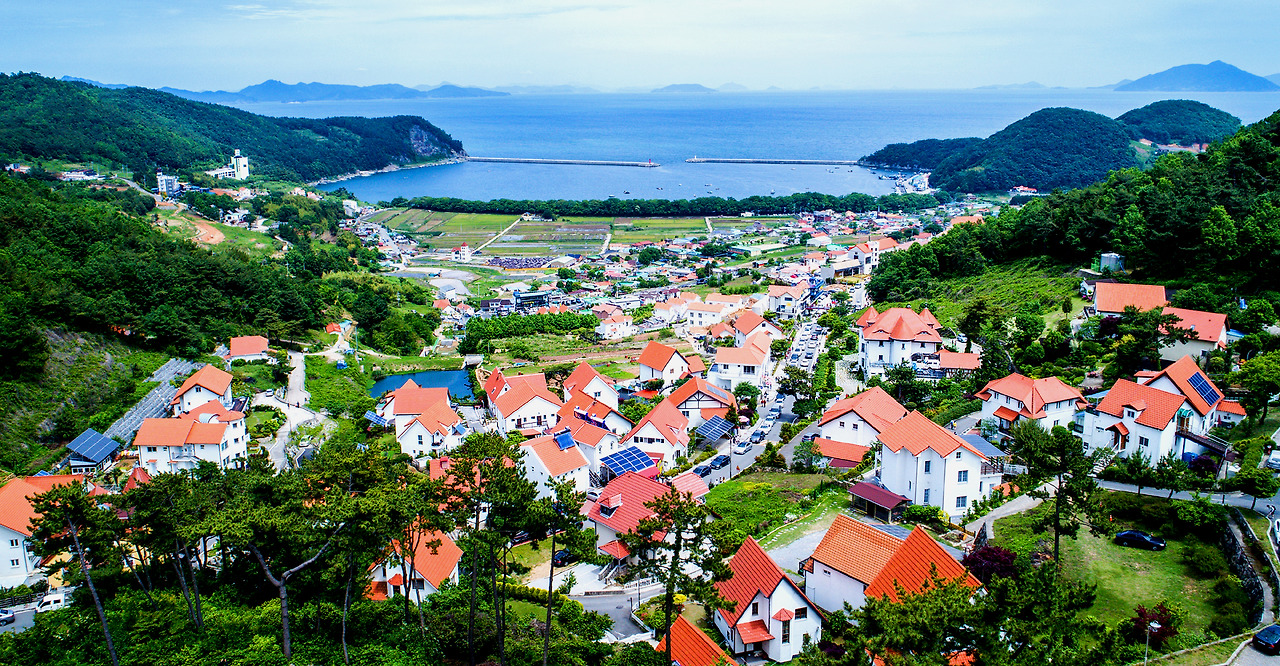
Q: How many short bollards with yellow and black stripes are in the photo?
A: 0